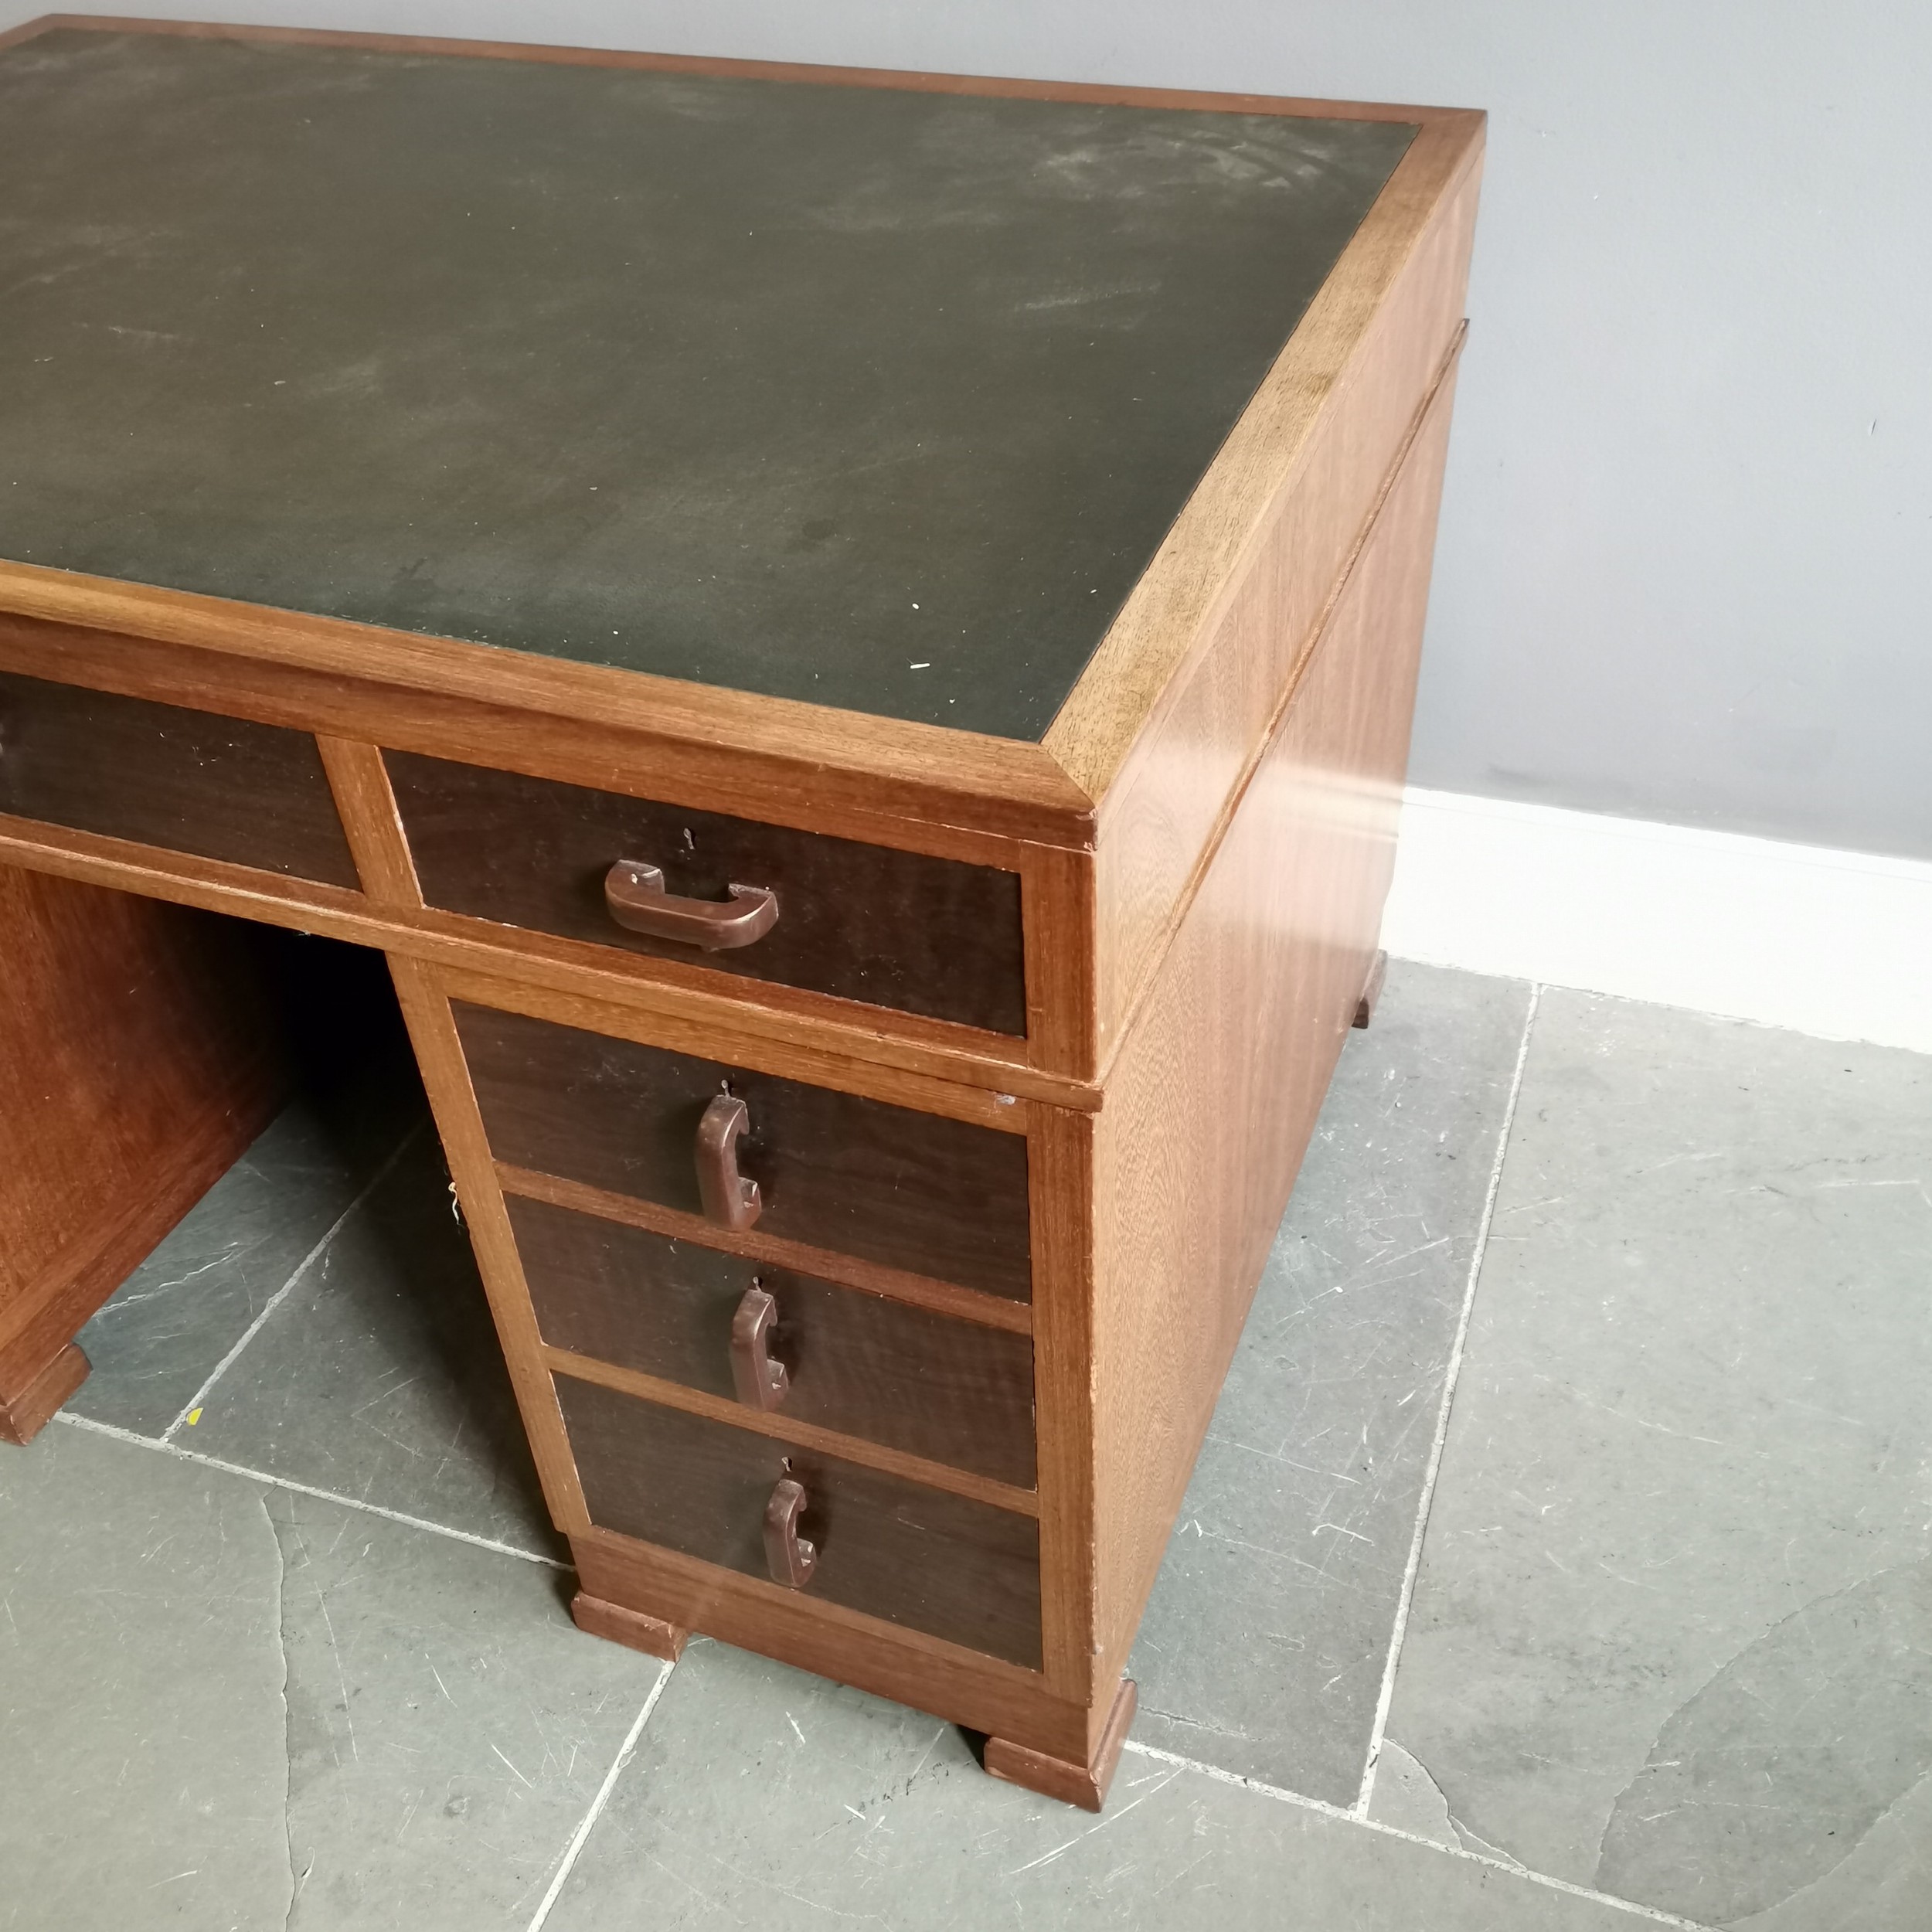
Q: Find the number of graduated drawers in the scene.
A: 3